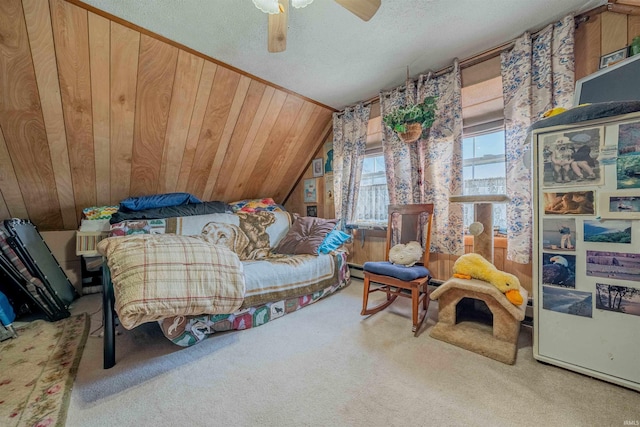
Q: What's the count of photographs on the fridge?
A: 11